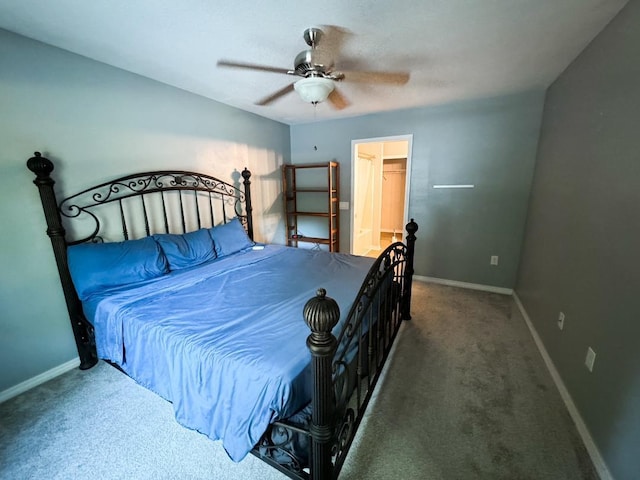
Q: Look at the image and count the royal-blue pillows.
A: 3